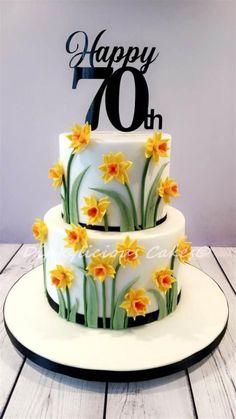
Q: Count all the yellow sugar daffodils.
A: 14